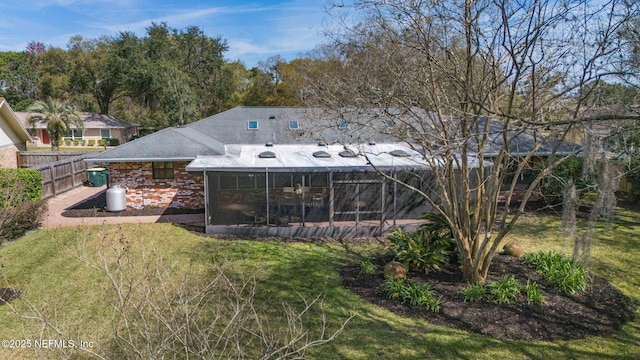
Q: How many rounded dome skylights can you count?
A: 4